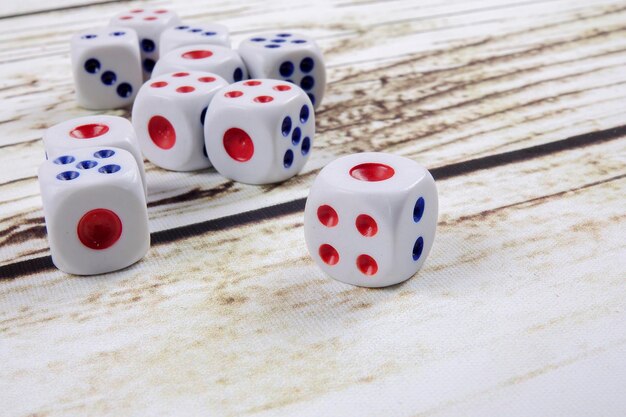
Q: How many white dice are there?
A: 10